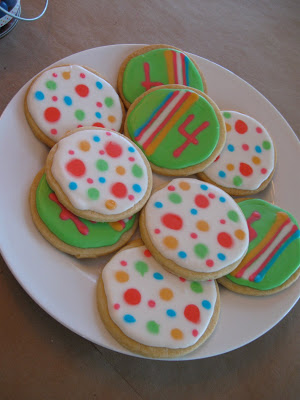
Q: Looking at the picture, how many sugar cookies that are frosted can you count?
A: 9